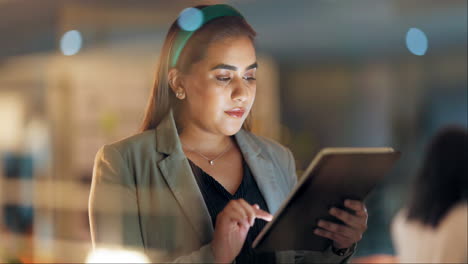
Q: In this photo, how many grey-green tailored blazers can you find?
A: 1